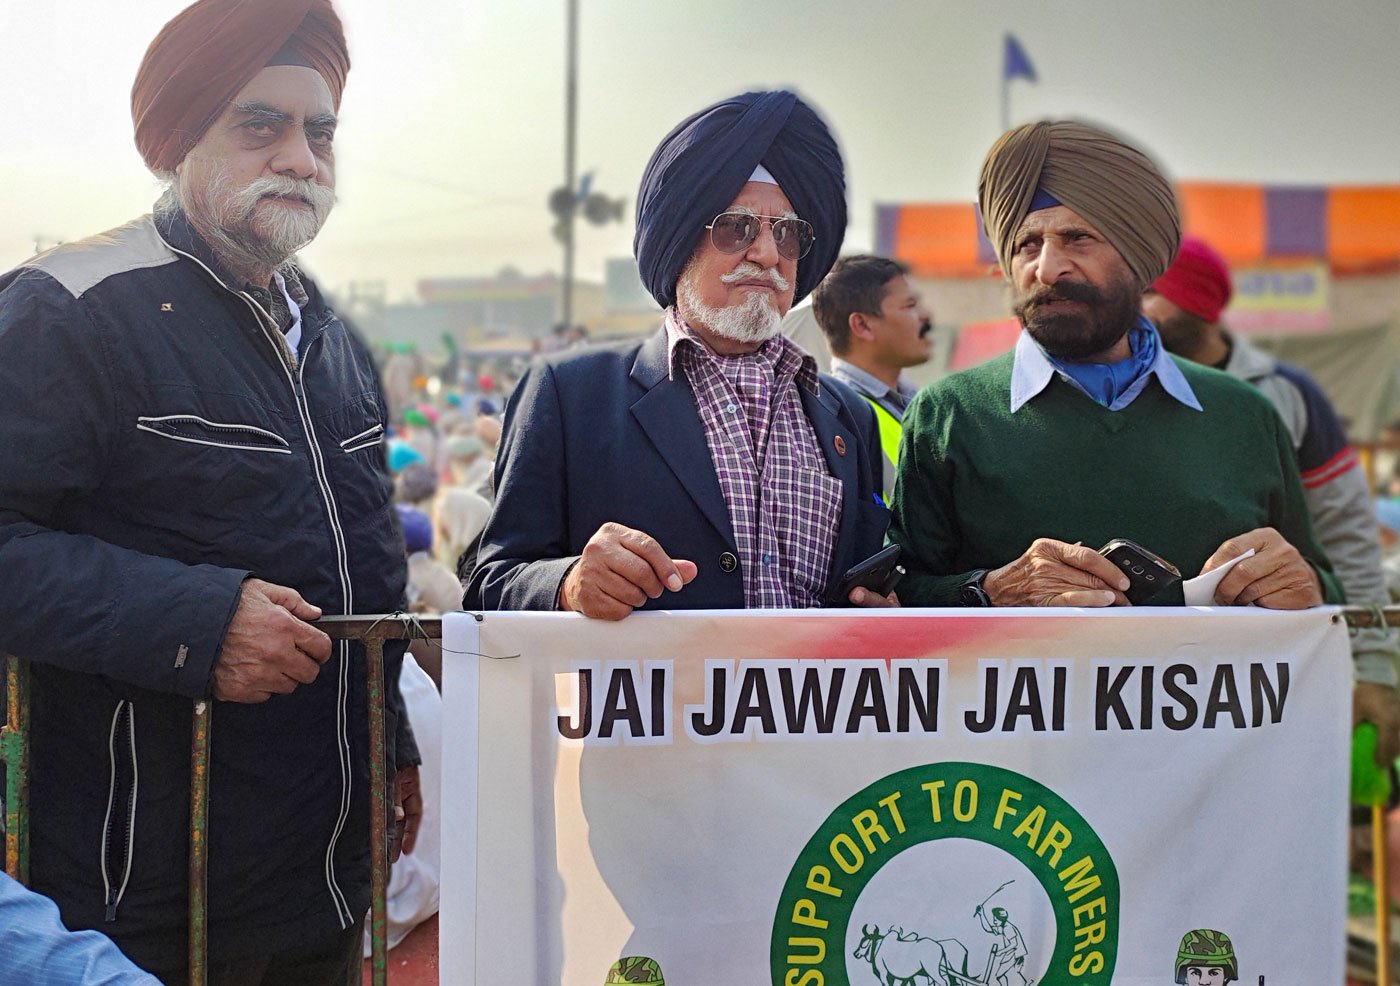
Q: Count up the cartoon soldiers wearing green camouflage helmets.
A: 2